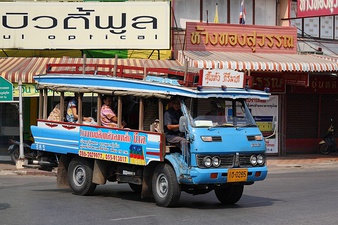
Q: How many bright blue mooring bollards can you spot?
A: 0